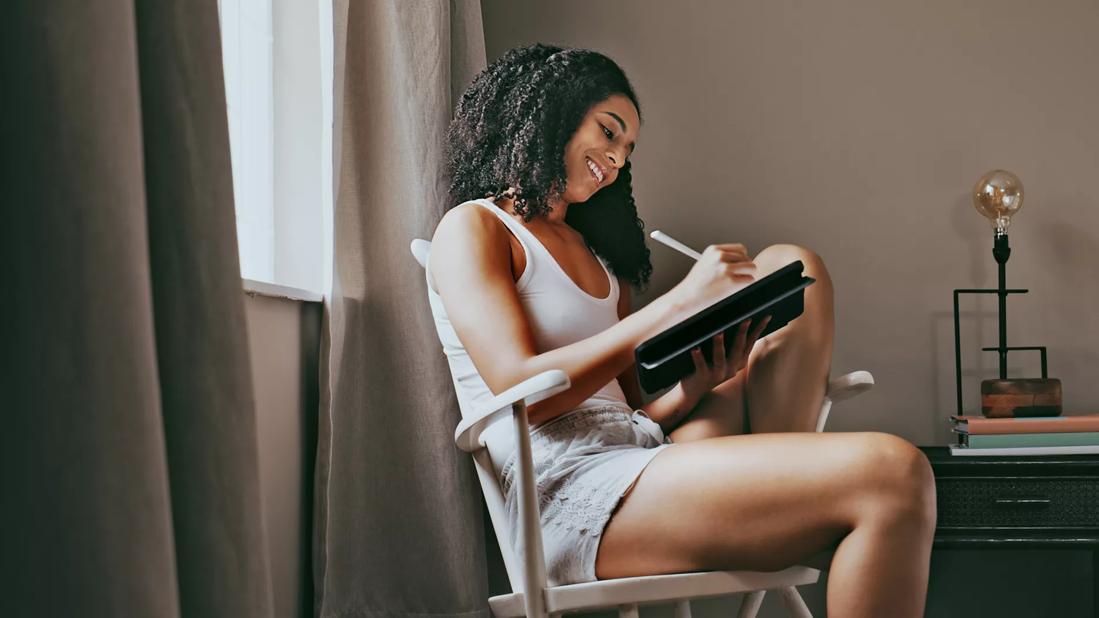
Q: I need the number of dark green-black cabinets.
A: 1